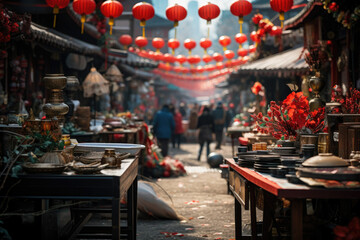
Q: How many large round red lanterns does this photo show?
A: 8